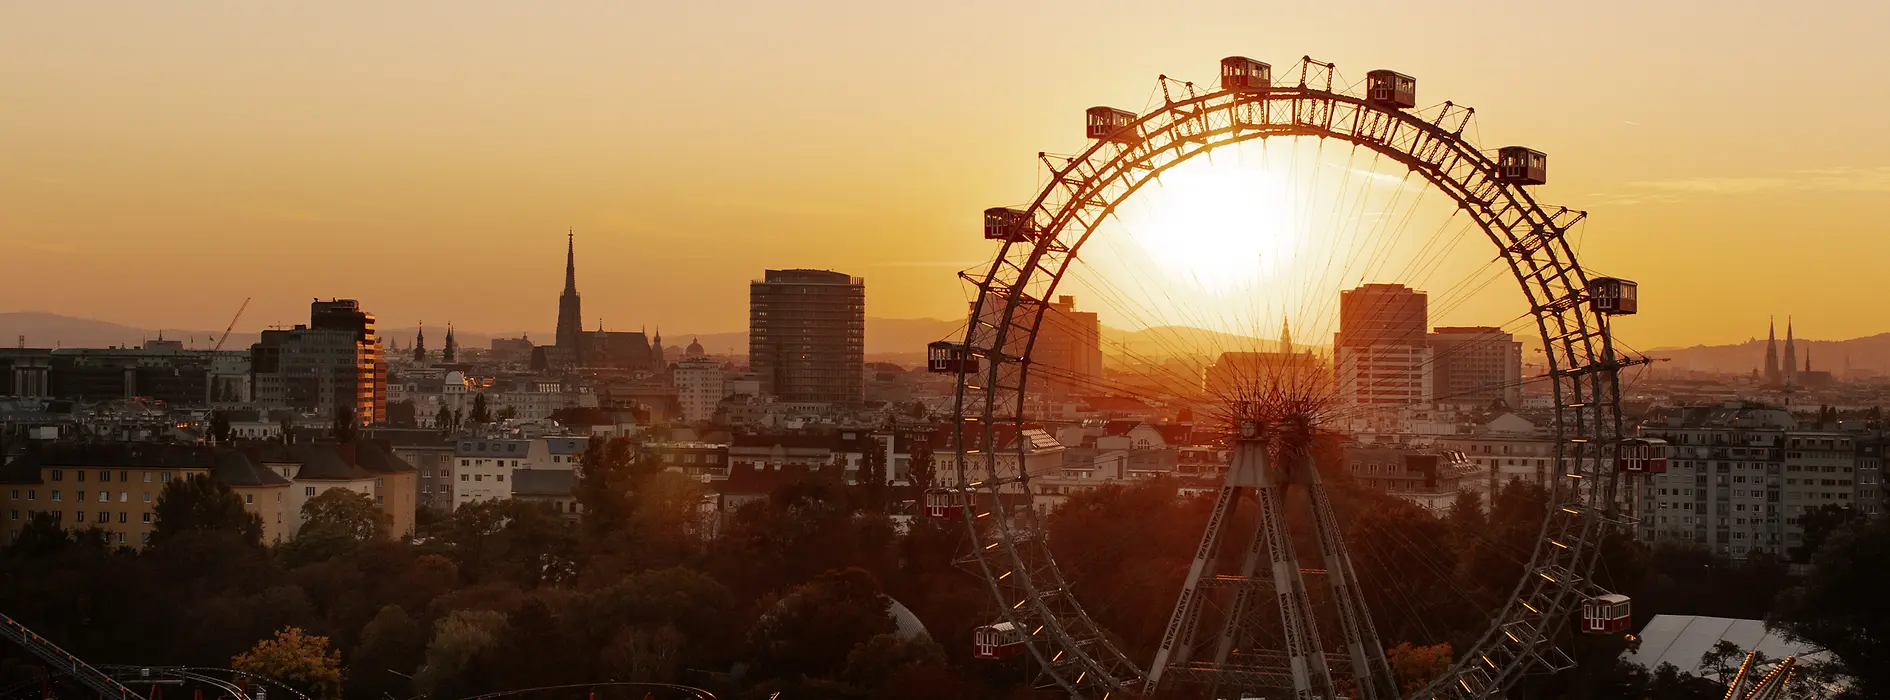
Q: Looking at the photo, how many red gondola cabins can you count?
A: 11